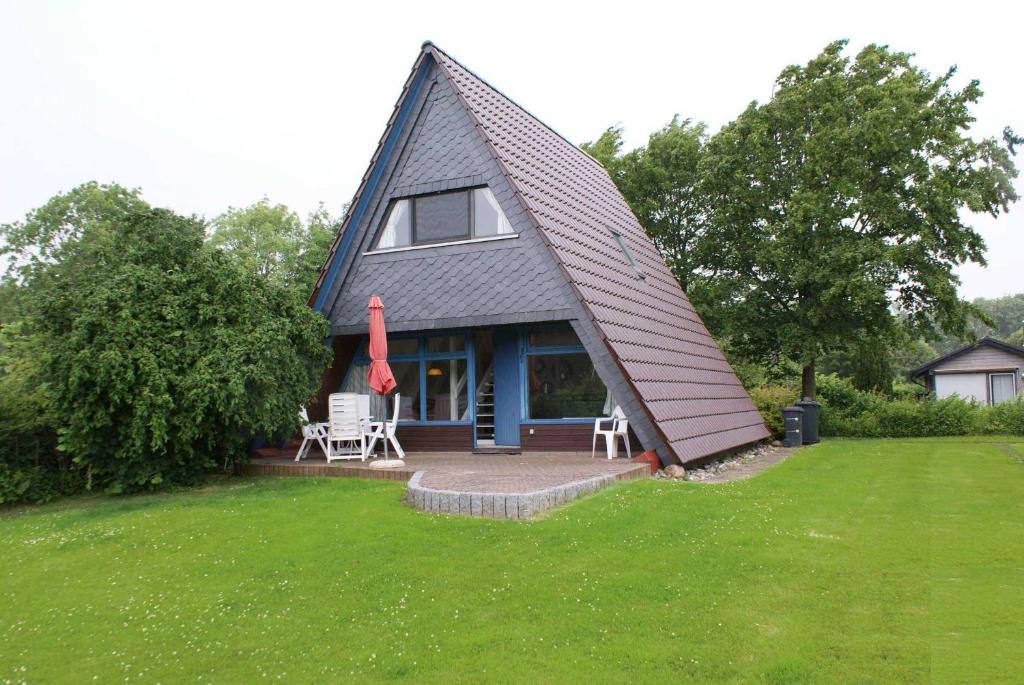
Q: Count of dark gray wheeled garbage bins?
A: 2